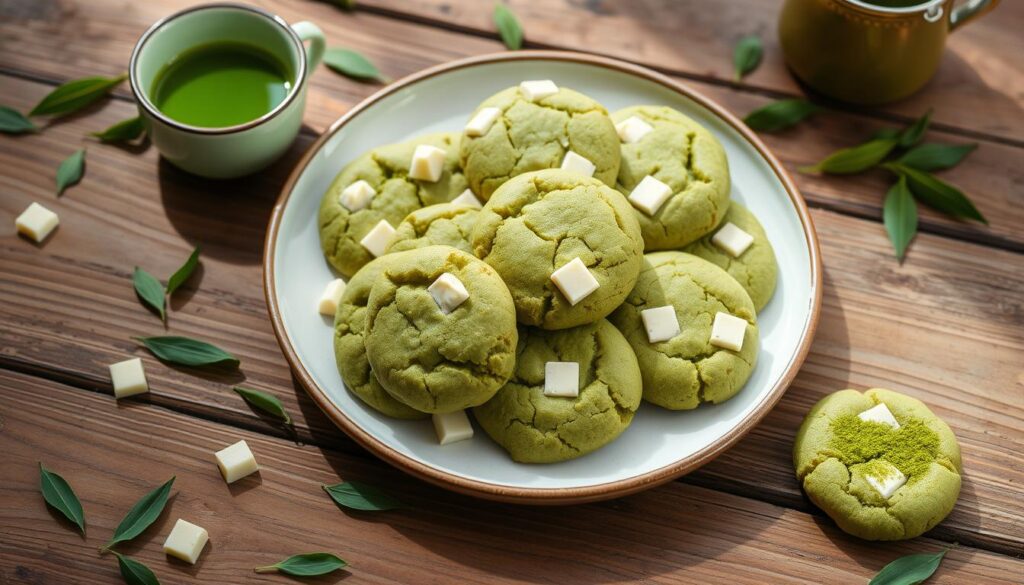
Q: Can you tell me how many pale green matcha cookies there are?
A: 11